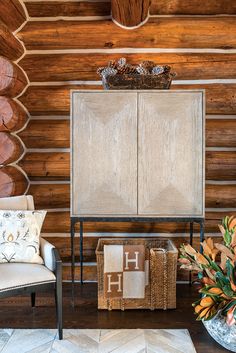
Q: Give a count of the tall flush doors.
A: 2